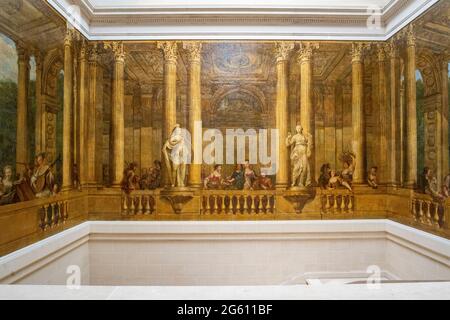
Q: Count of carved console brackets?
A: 2